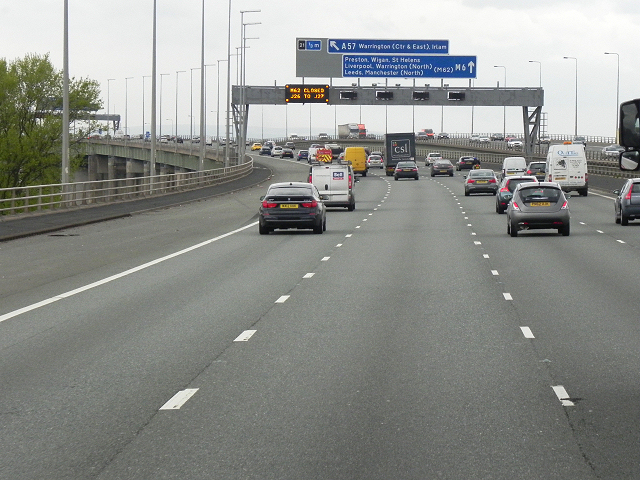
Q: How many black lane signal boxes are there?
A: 4